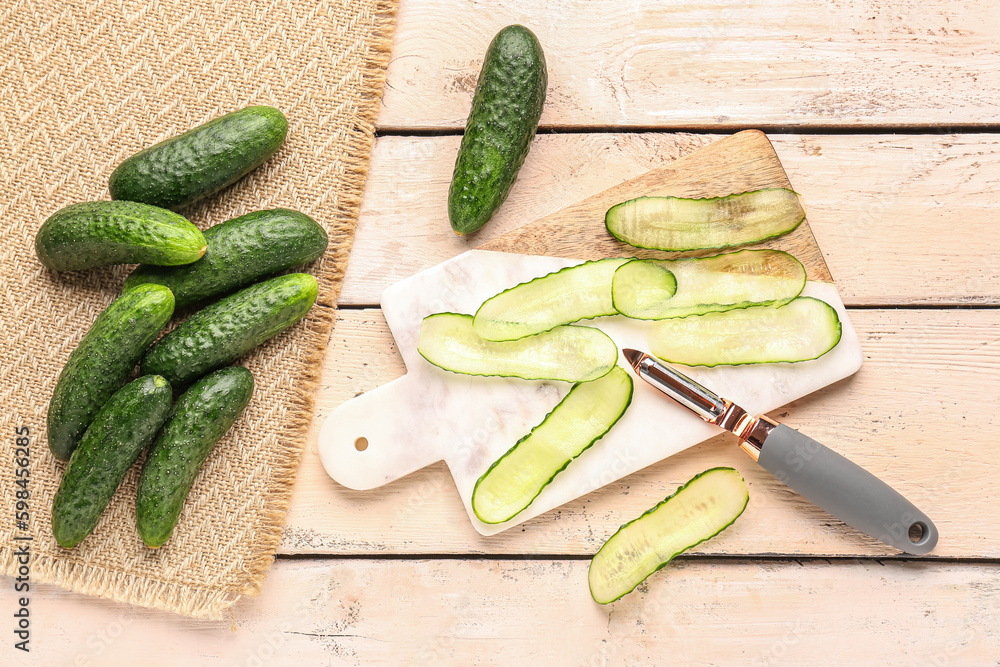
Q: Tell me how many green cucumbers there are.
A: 8